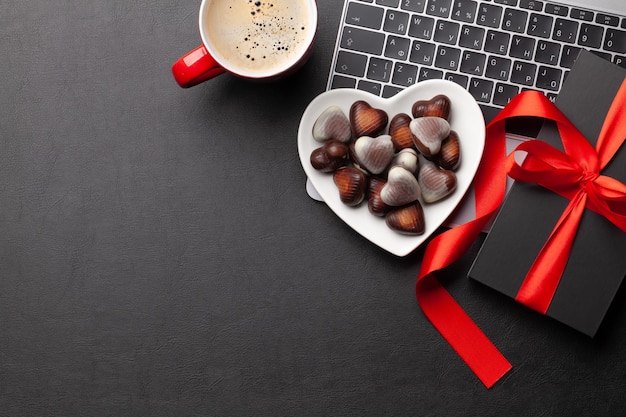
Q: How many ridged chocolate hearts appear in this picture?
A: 12